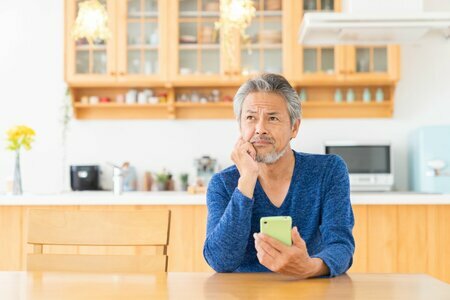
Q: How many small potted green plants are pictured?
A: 2